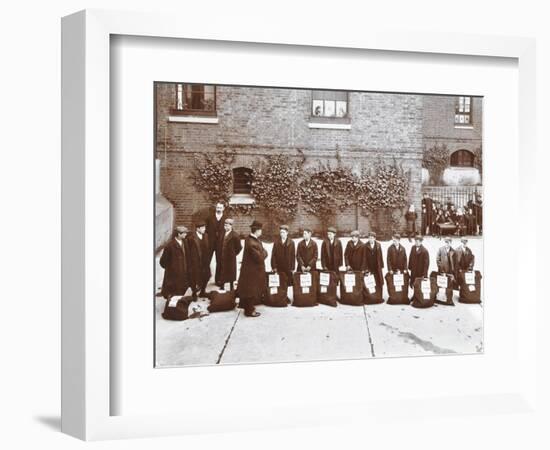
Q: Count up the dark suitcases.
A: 11